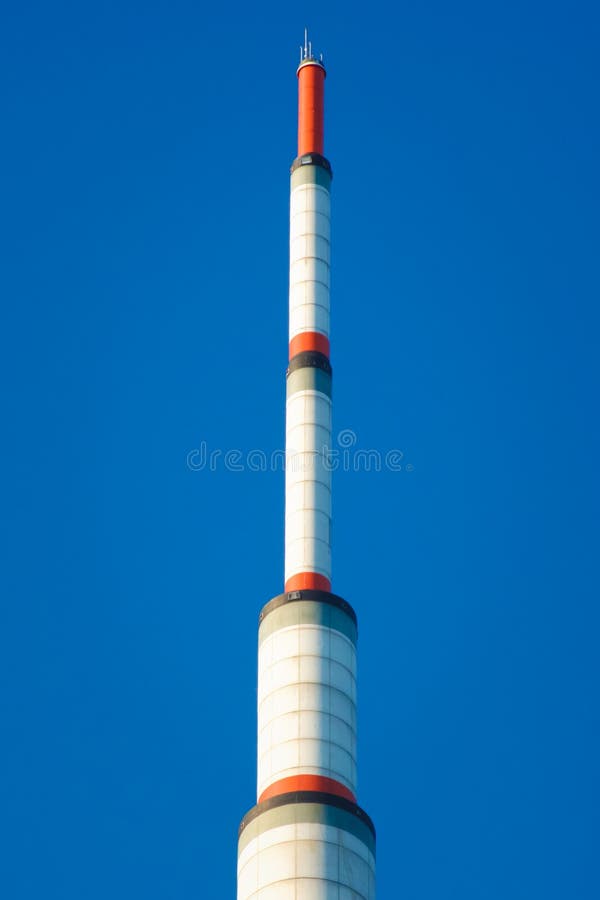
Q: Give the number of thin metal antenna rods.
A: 4